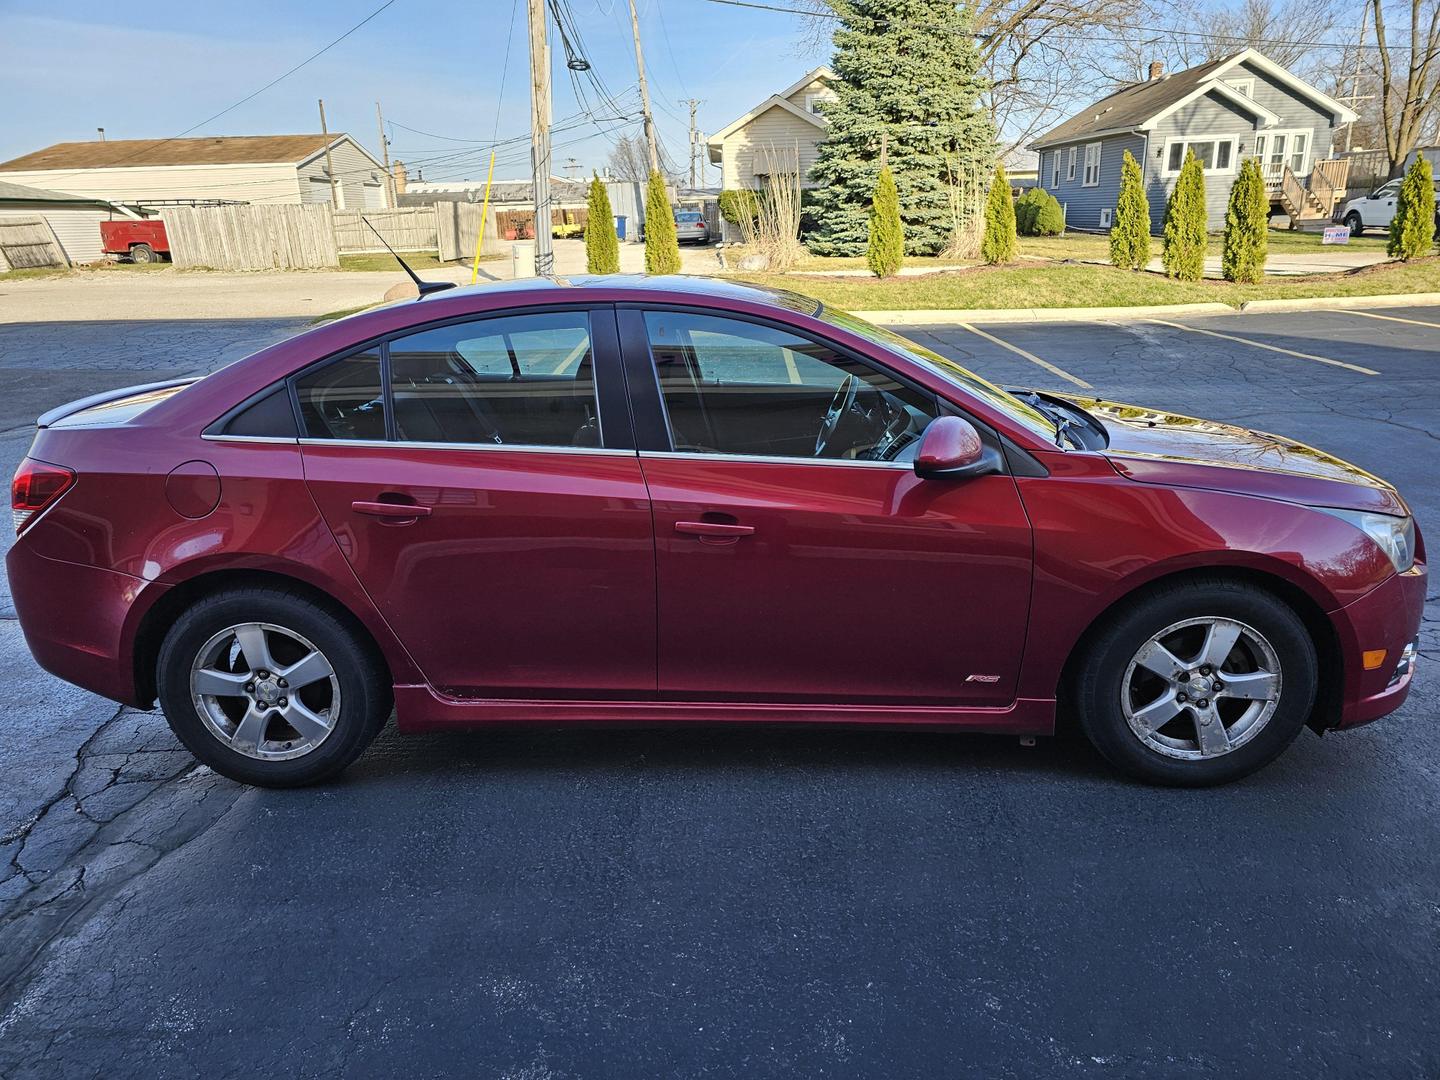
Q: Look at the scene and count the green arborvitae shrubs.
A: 8